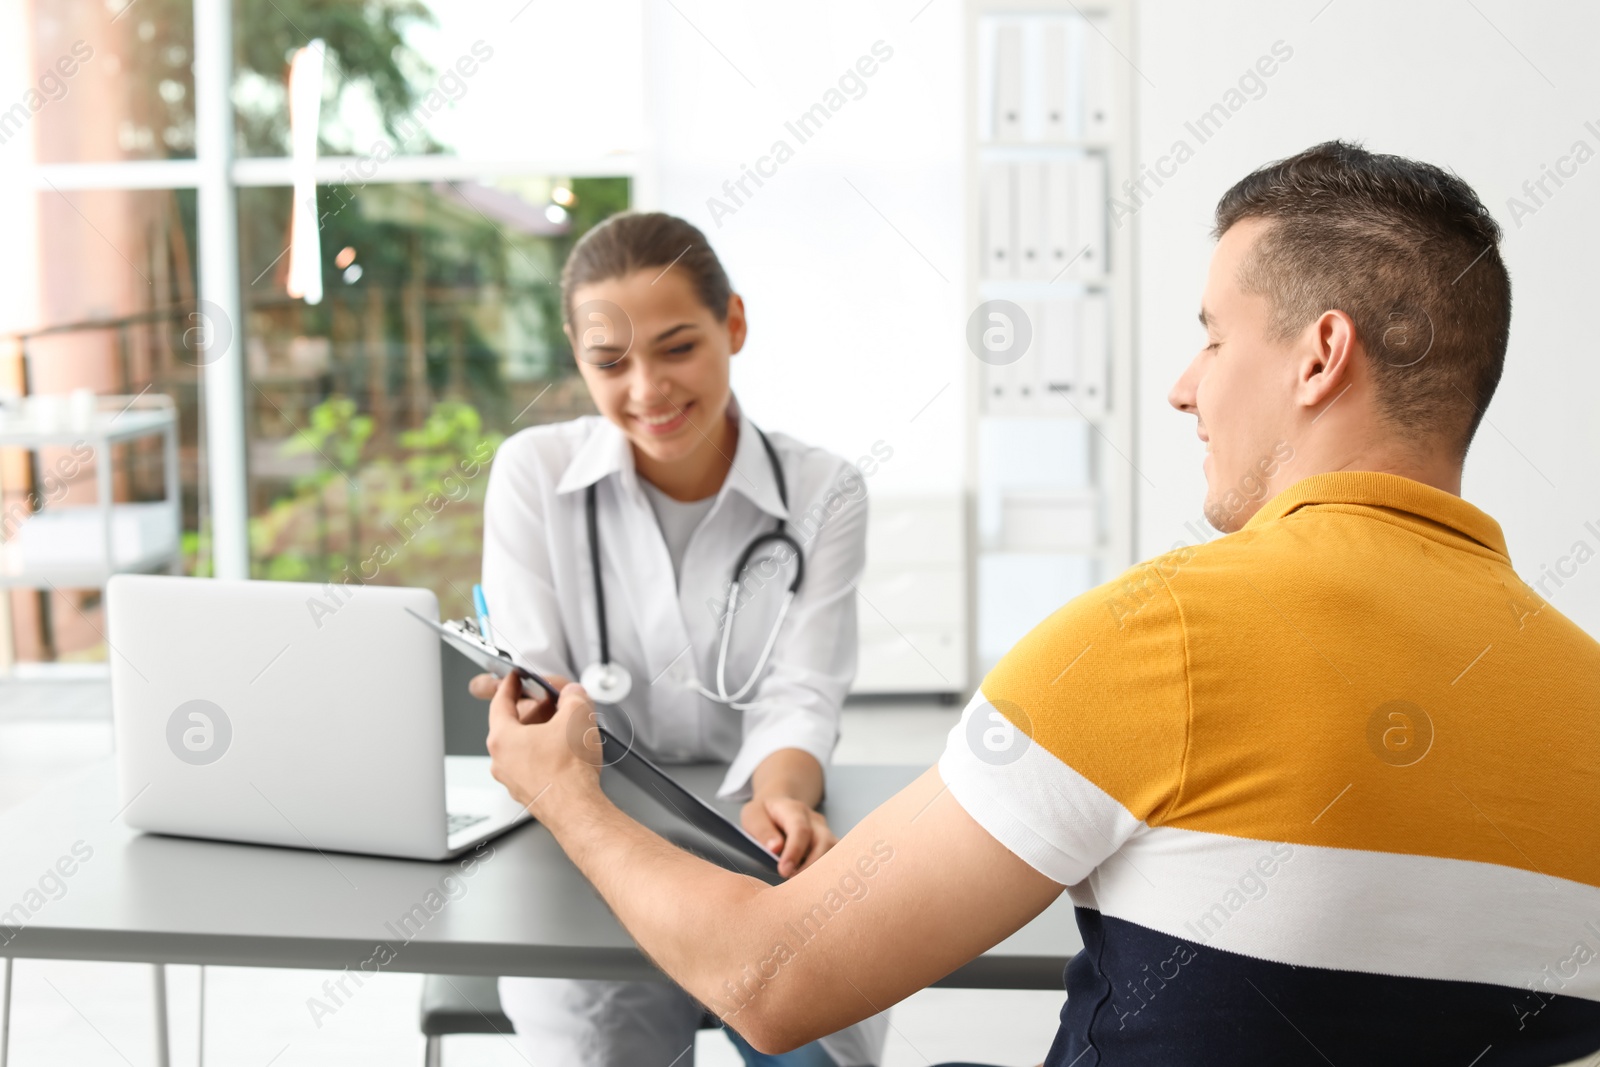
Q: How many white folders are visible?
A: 11